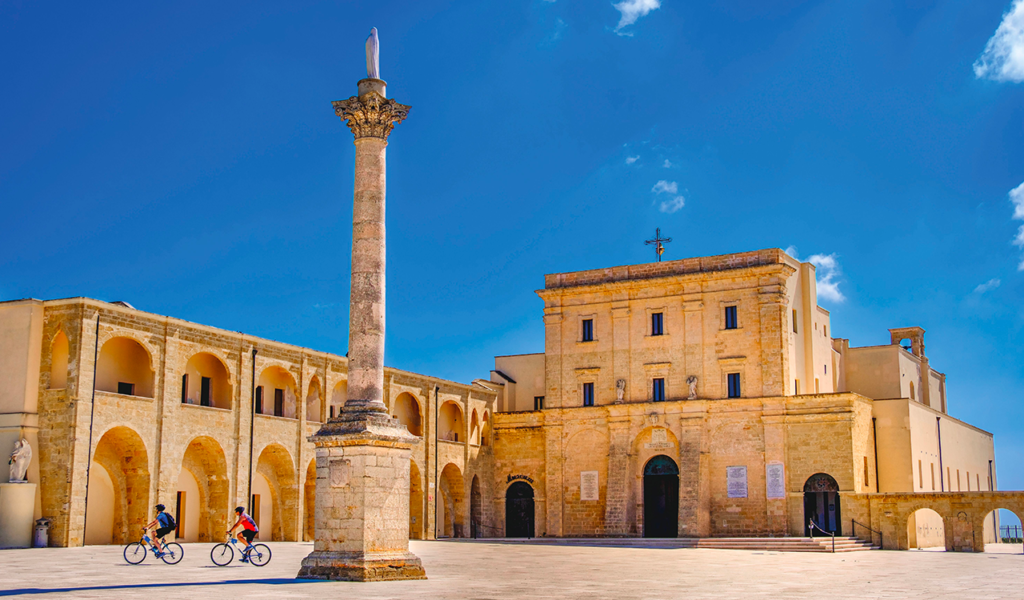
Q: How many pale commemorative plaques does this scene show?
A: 3